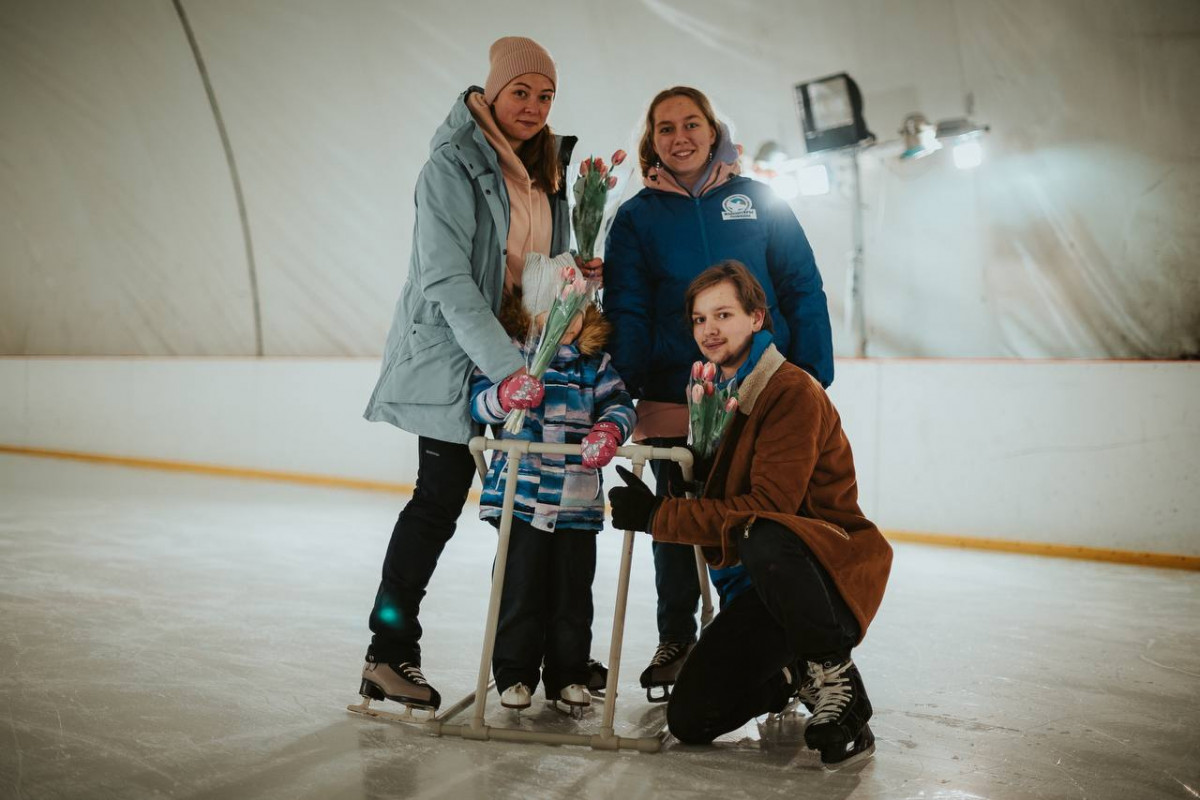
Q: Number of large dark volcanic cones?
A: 0